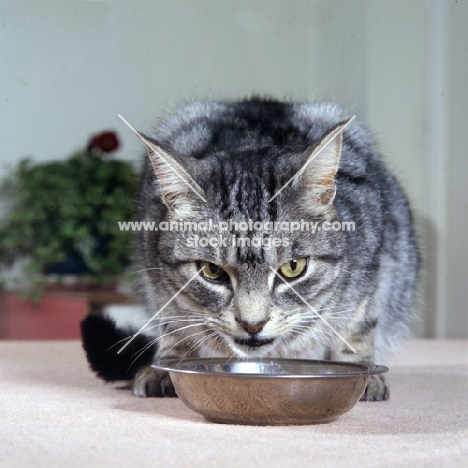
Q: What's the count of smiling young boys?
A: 0